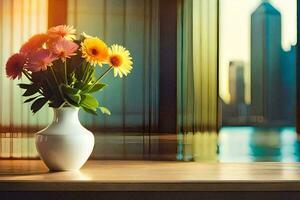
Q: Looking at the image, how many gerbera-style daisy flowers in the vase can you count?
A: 7